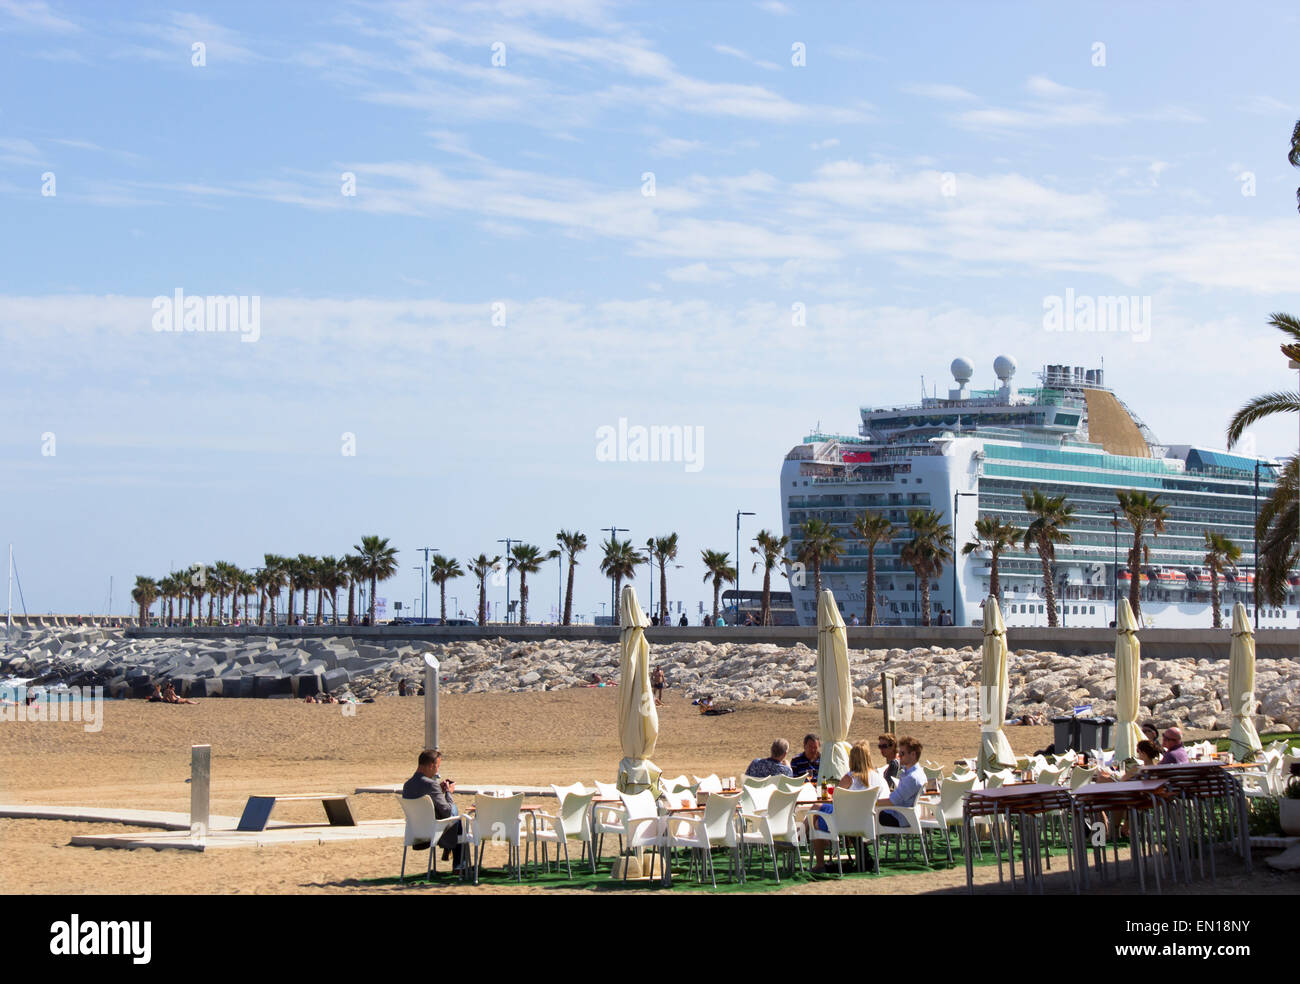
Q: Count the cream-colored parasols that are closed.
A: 5